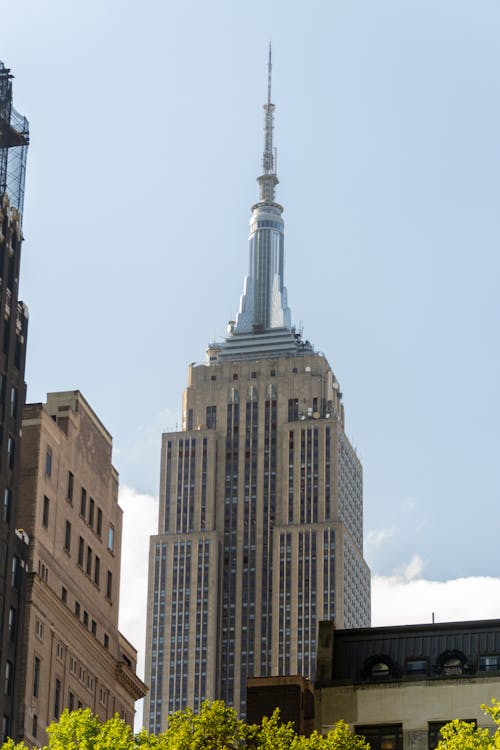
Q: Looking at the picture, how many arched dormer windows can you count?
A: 2